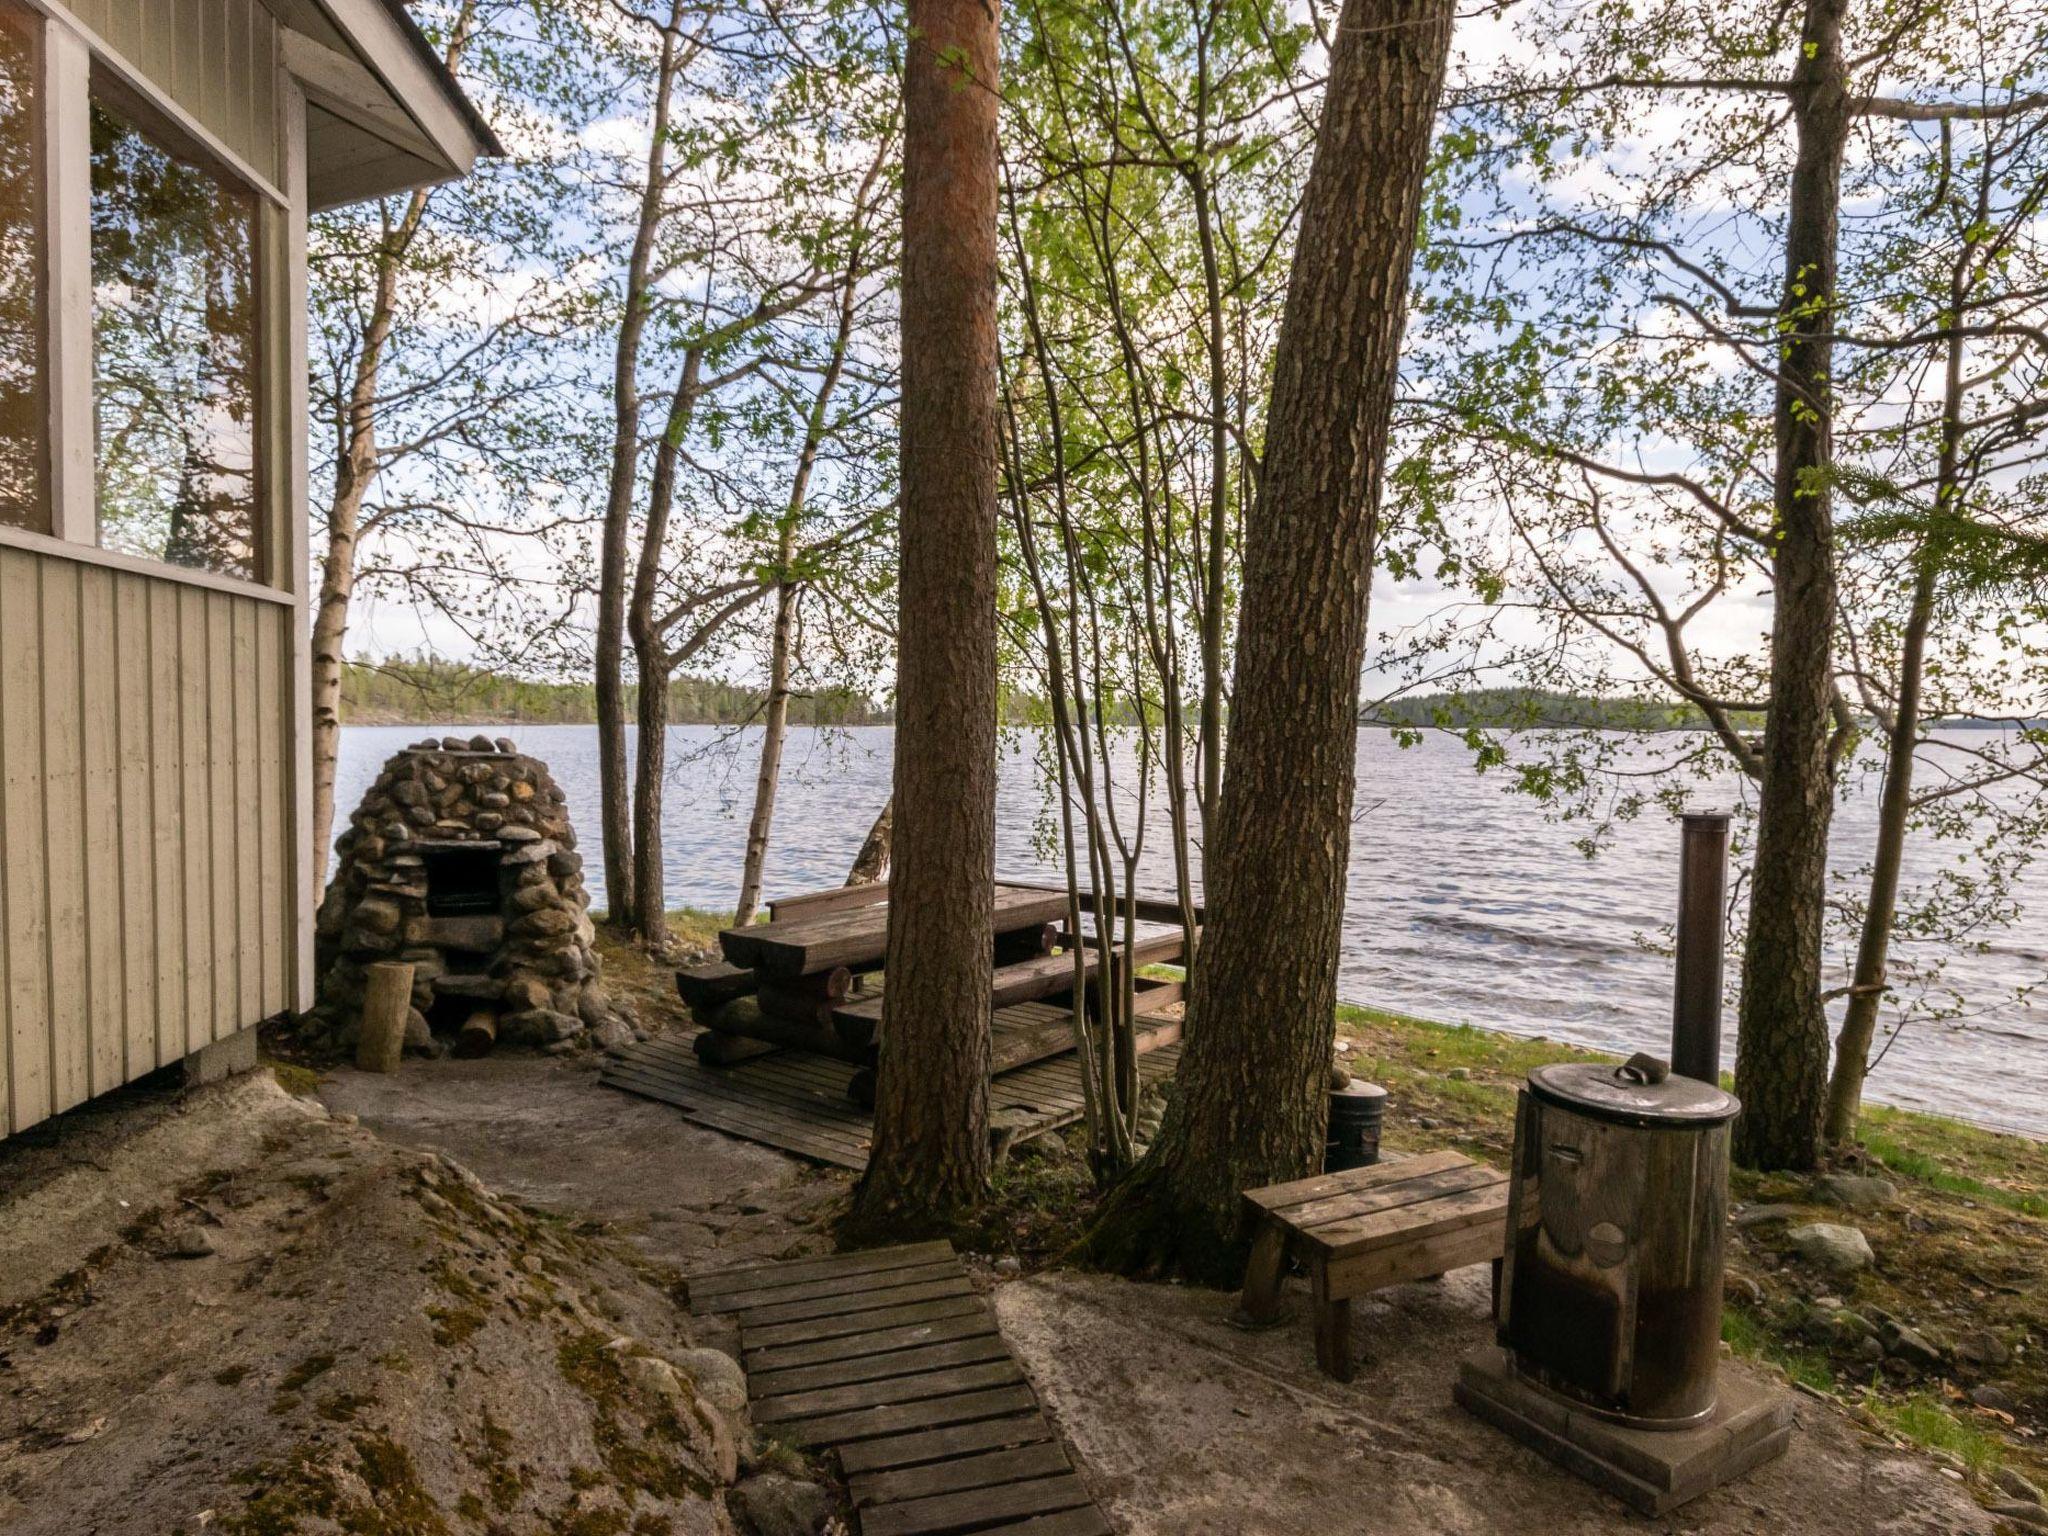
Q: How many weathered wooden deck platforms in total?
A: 2